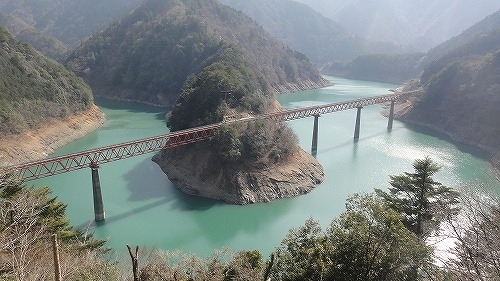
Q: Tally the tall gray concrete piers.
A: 4